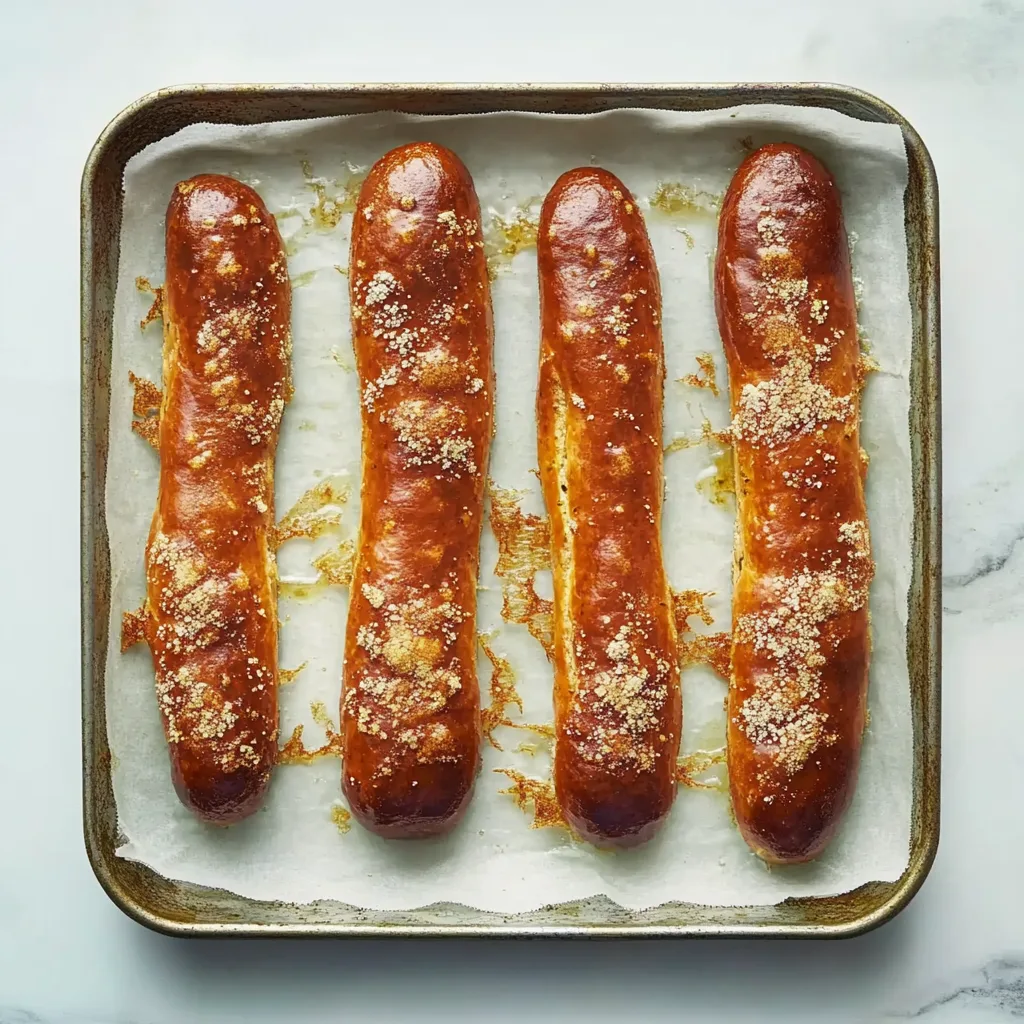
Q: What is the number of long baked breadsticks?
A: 4